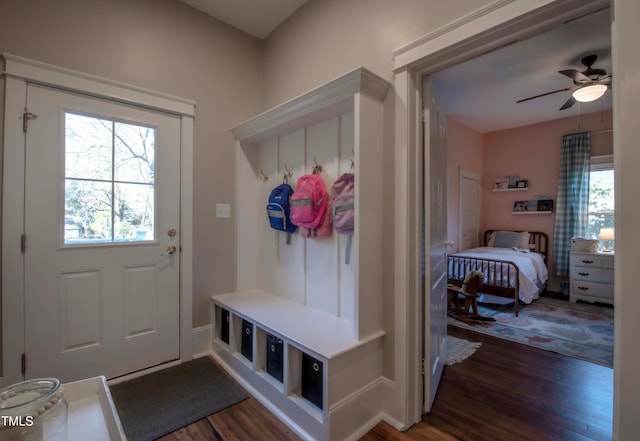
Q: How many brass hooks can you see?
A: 4